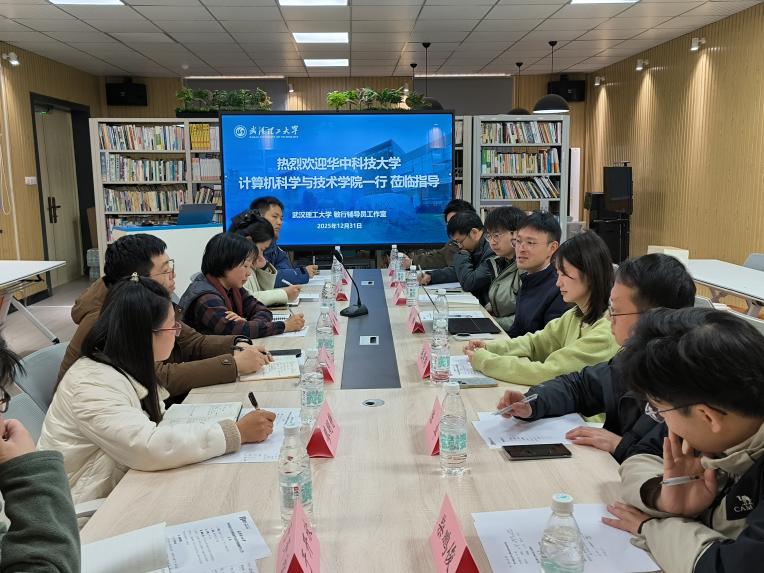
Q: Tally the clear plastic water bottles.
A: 12